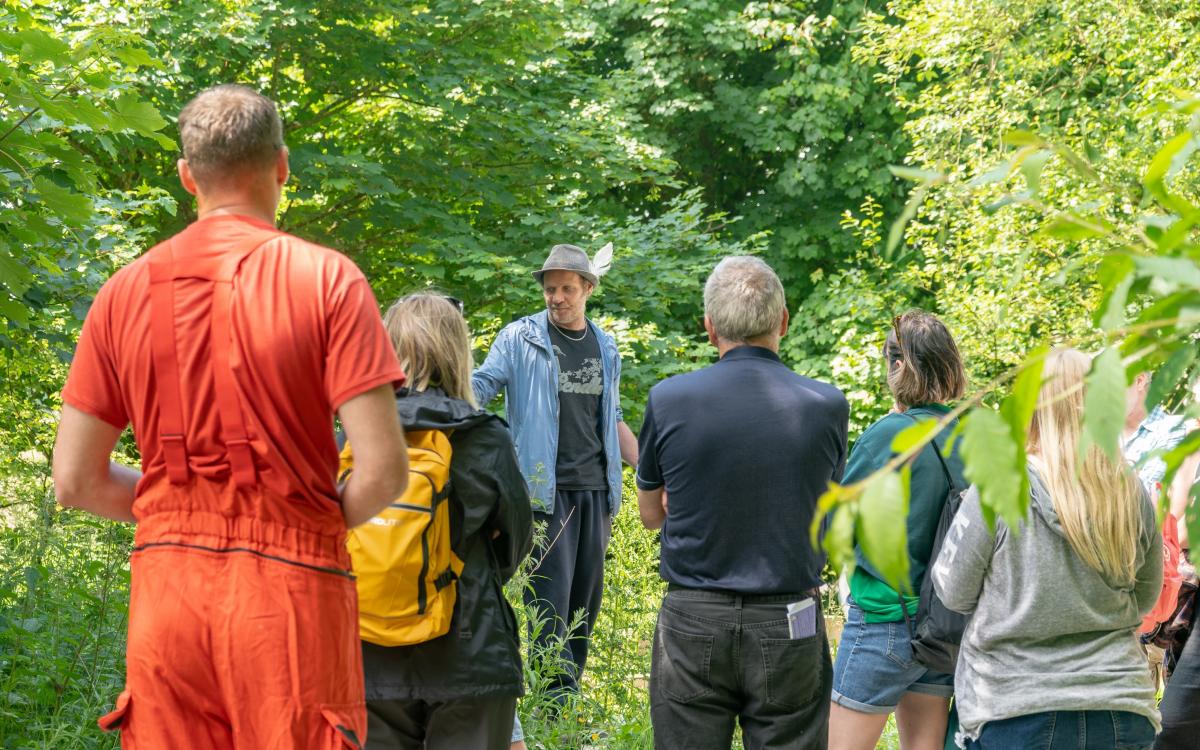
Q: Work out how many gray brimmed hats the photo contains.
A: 1